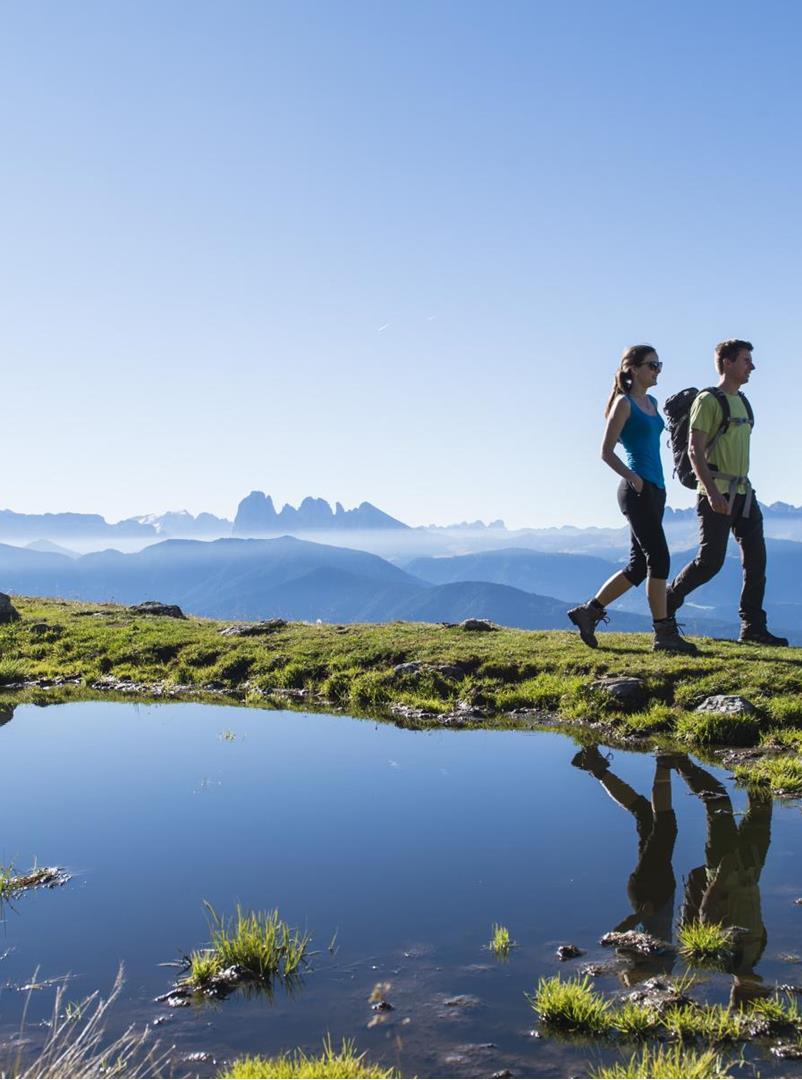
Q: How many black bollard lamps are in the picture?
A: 0